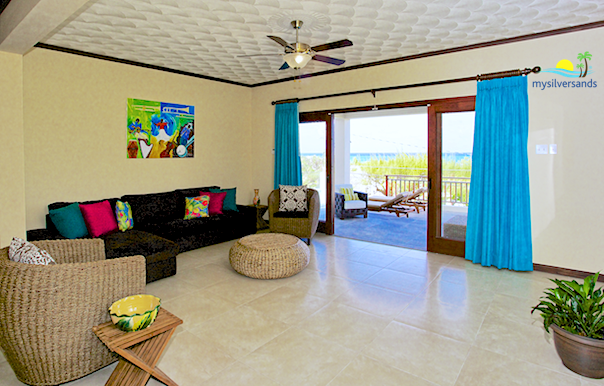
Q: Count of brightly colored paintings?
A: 1